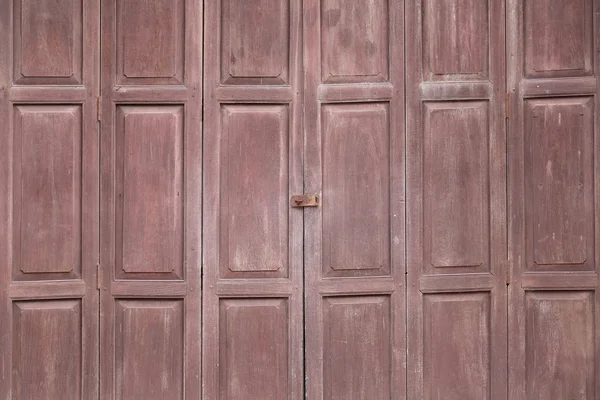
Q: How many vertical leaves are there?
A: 6